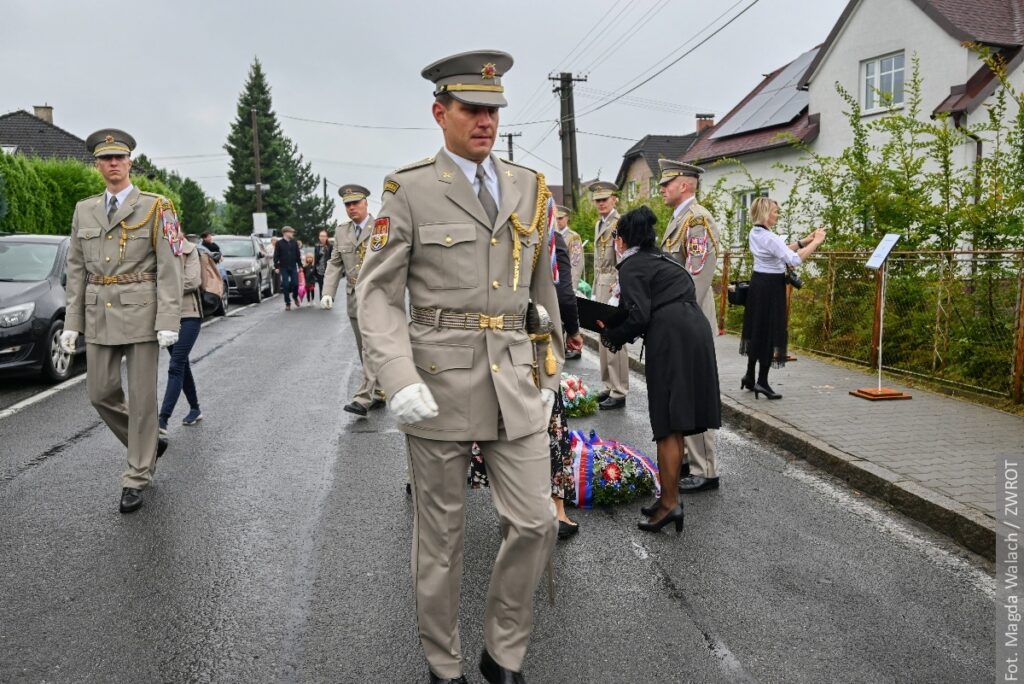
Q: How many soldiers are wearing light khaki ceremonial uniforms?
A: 6